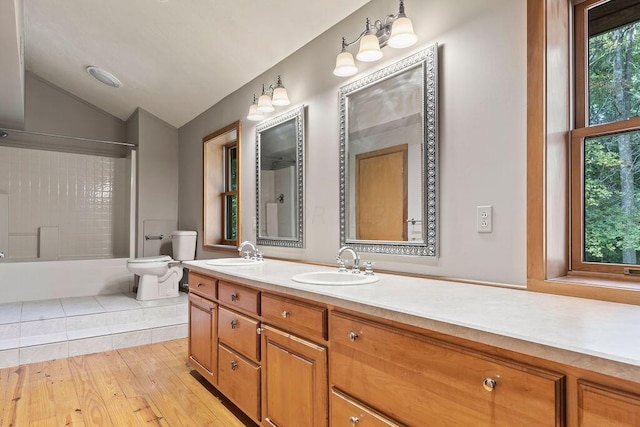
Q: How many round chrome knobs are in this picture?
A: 10